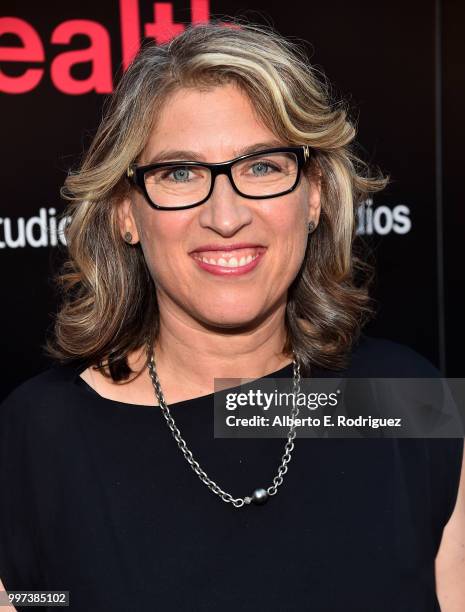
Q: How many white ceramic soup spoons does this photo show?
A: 0